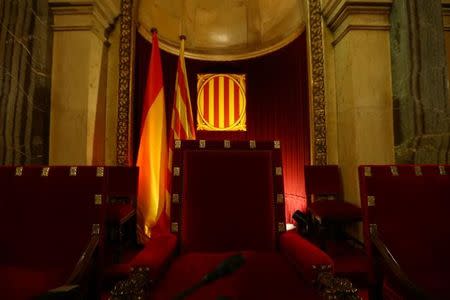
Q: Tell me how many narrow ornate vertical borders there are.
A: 2